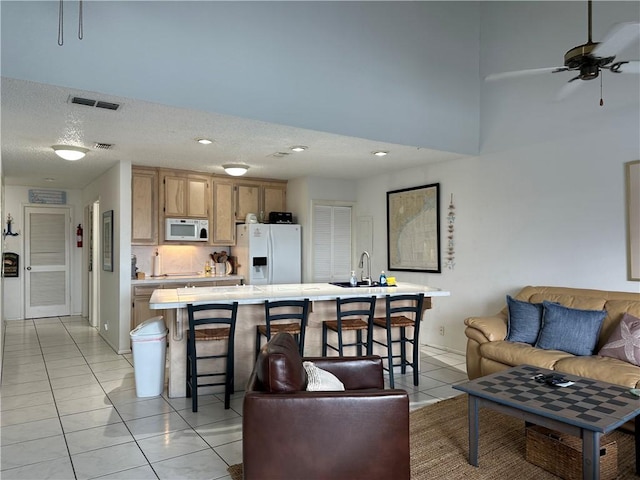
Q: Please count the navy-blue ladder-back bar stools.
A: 4